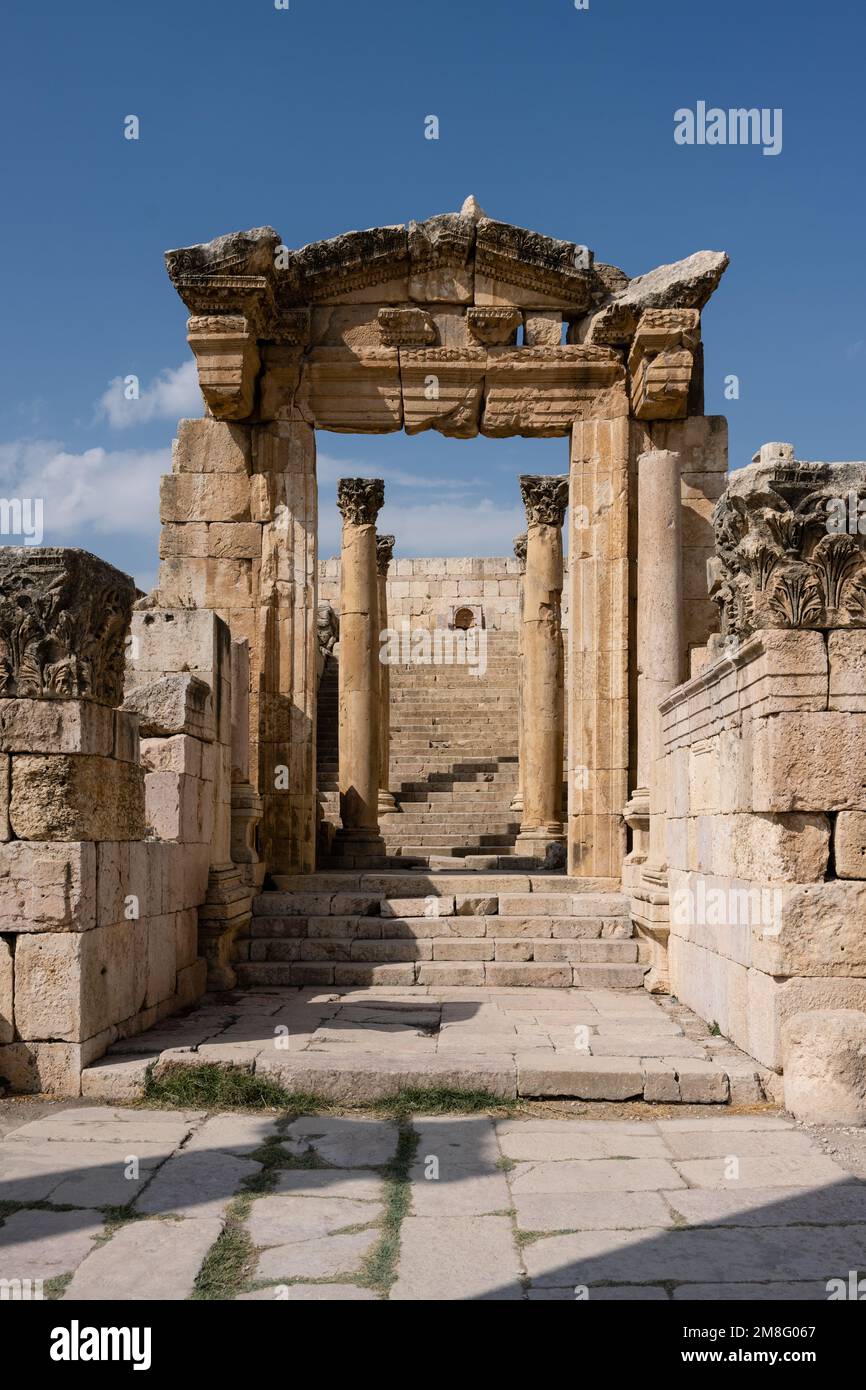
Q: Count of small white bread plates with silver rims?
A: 0